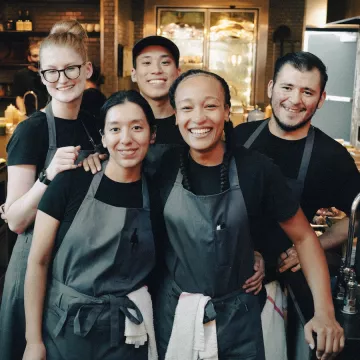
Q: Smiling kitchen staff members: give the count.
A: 5